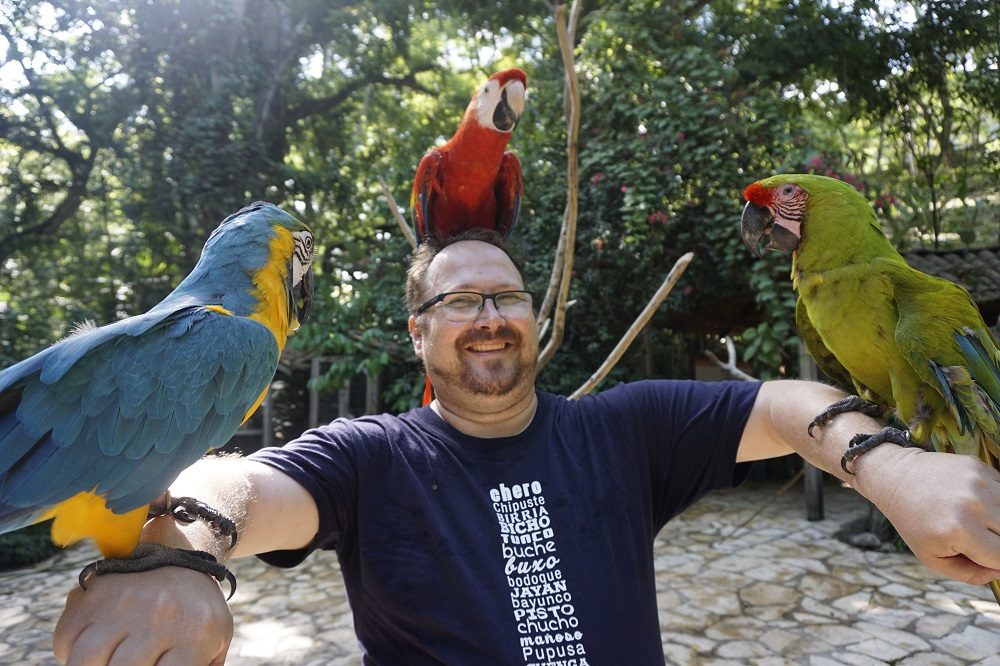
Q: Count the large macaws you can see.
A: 3